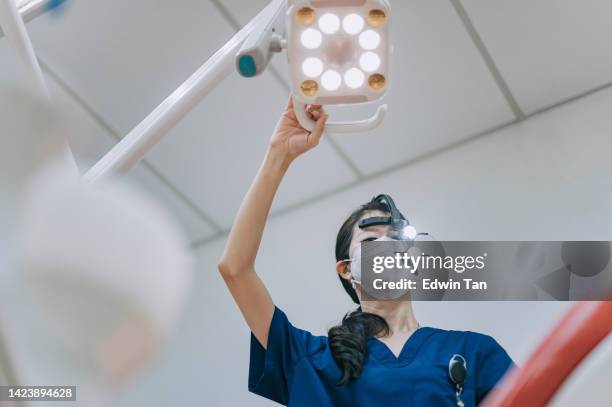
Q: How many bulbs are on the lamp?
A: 12